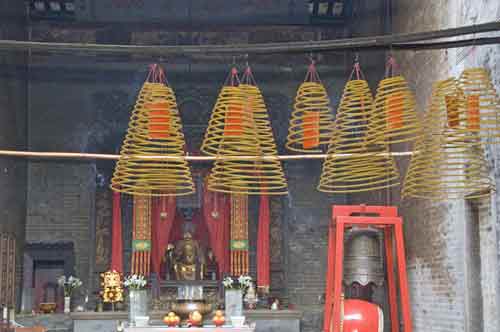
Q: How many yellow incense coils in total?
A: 8